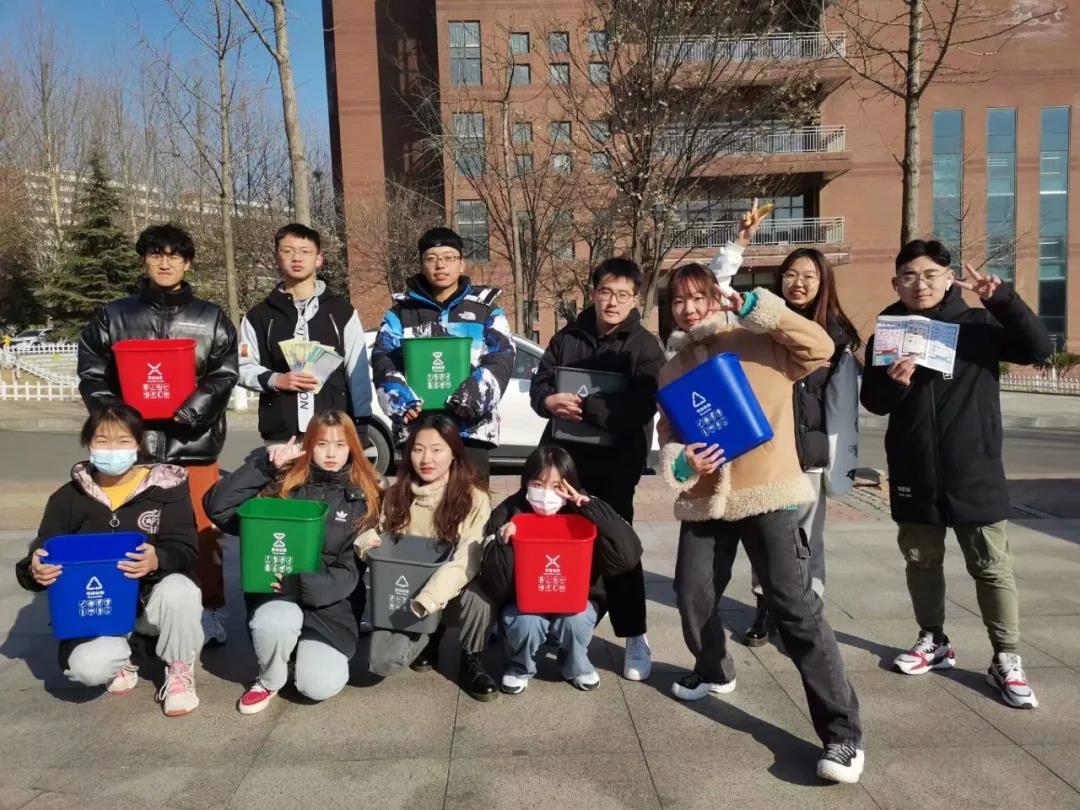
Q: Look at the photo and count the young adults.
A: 11